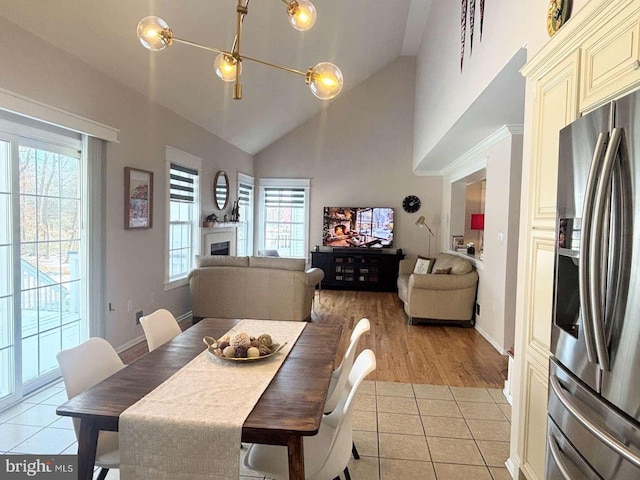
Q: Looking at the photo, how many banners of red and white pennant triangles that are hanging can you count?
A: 0